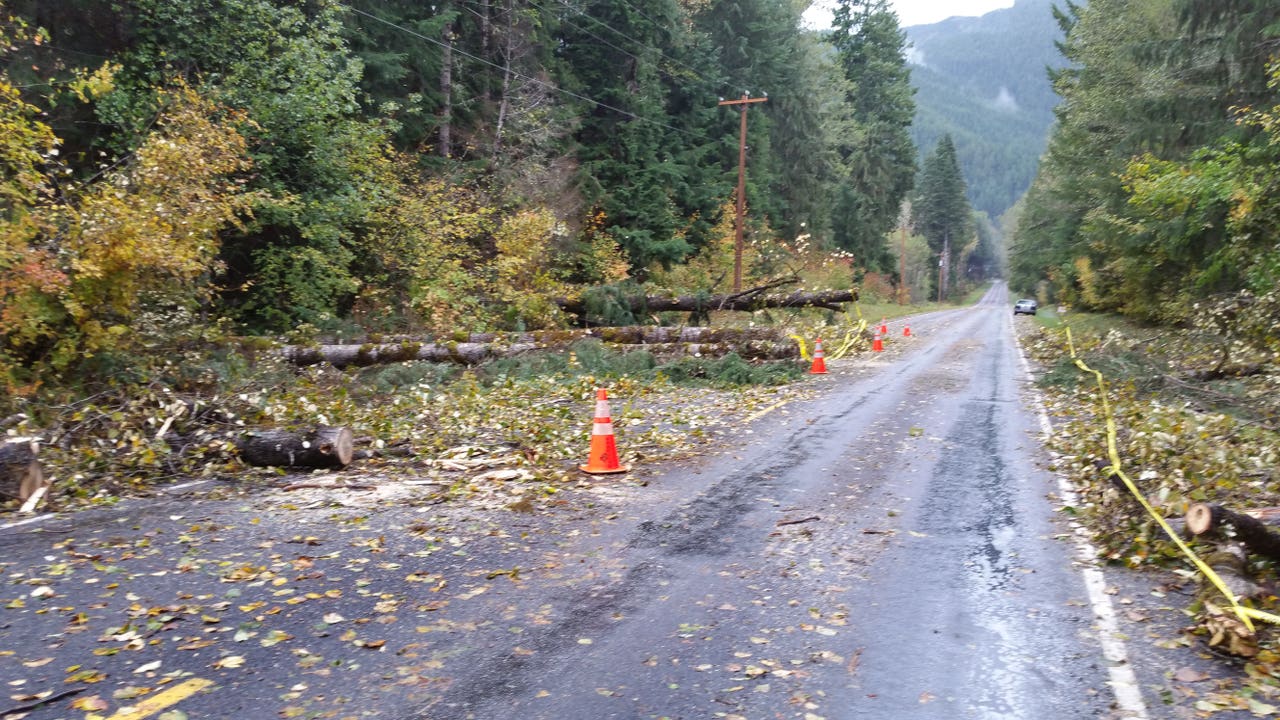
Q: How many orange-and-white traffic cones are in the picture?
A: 5